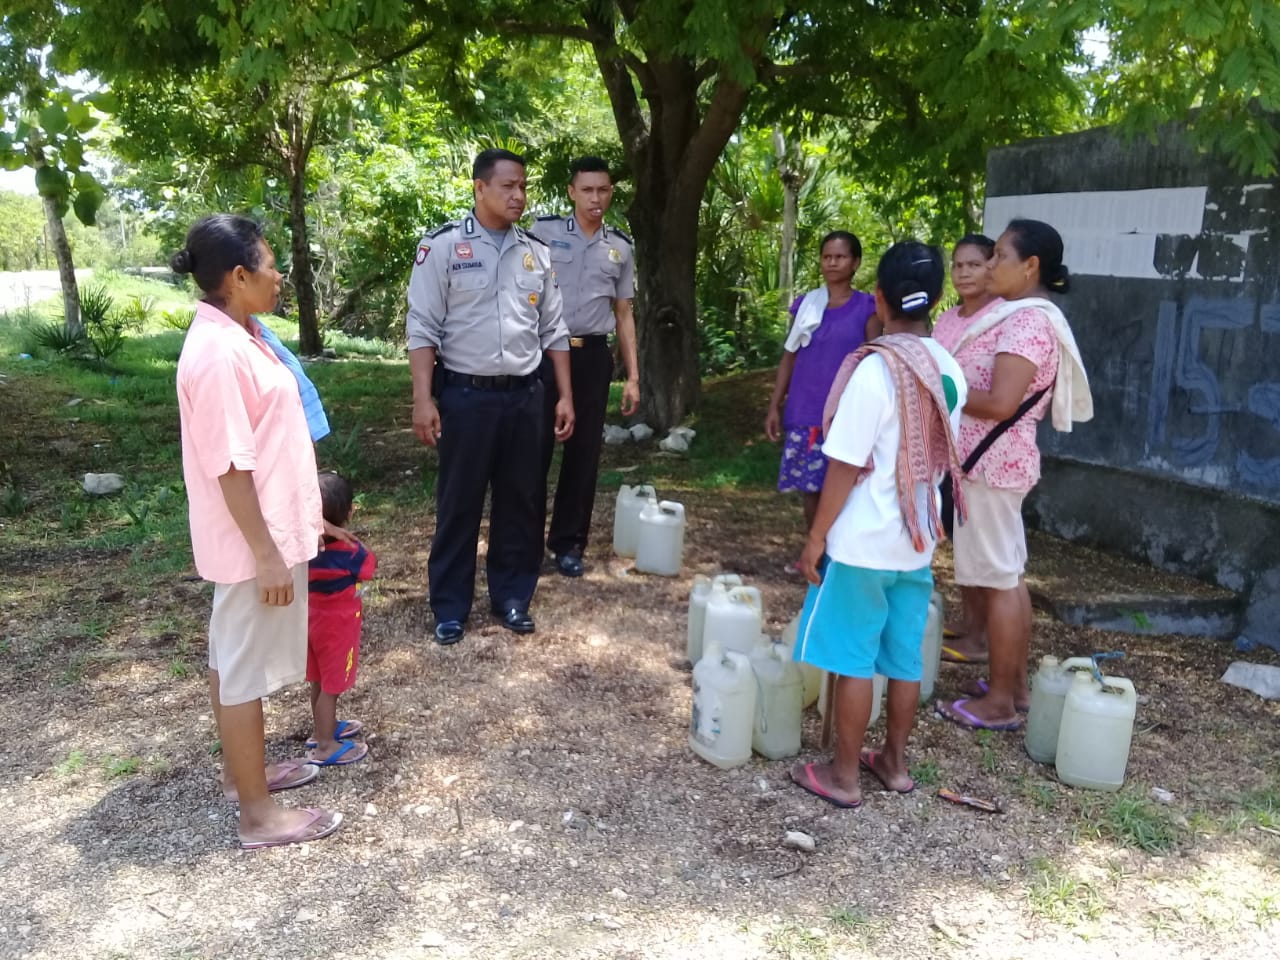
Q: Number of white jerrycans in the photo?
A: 11